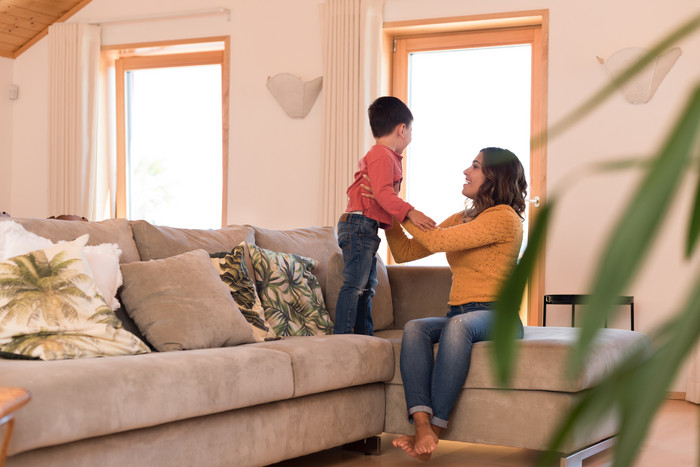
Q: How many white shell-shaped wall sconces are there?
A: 2